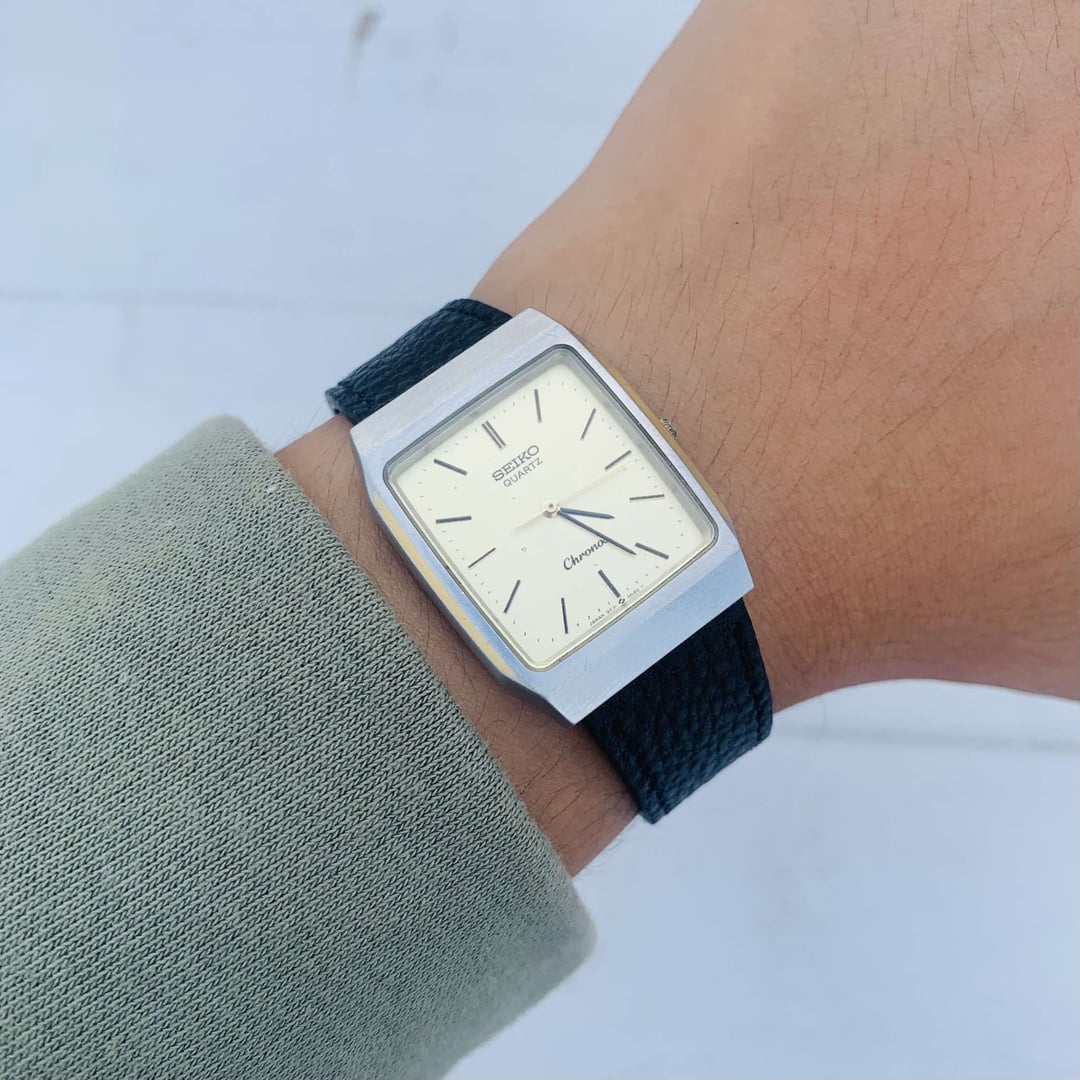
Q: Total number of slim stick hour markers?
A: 12